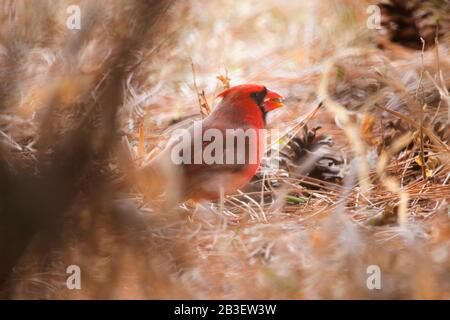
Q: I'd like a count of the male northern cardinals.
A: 1